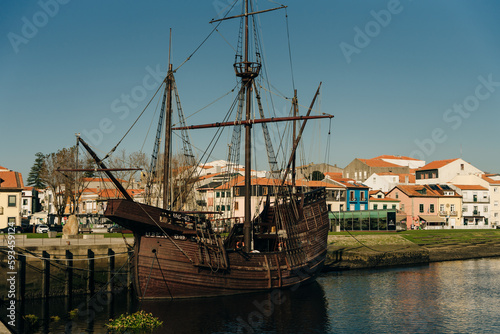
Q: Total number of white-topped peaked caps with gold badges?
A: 0